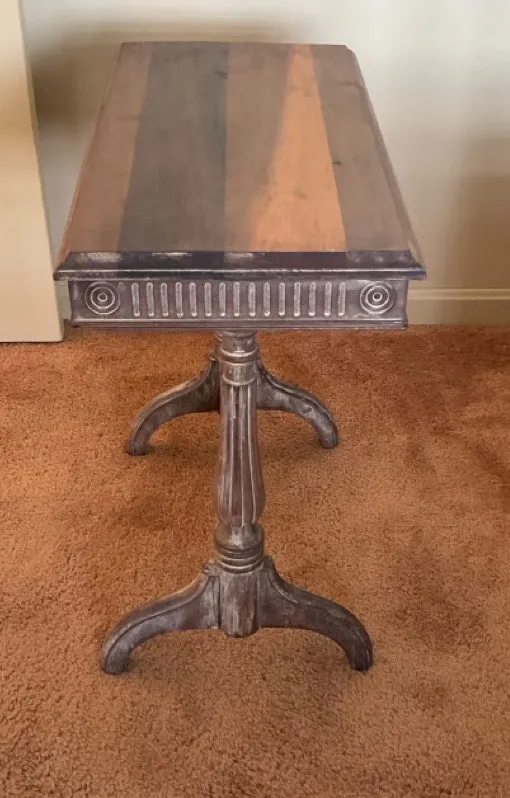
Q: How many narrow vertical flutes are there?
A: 15